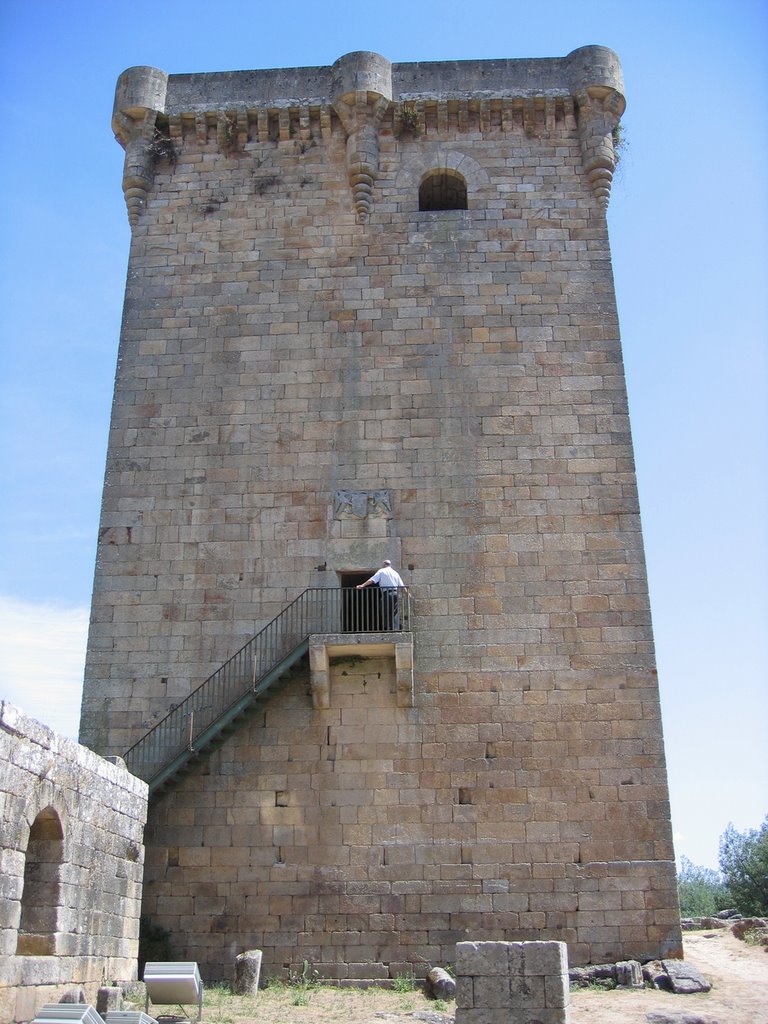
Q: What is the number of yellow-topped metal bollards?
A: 0